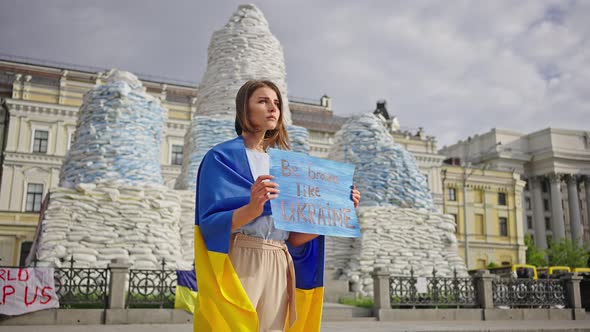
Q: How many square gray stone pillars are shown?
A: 4